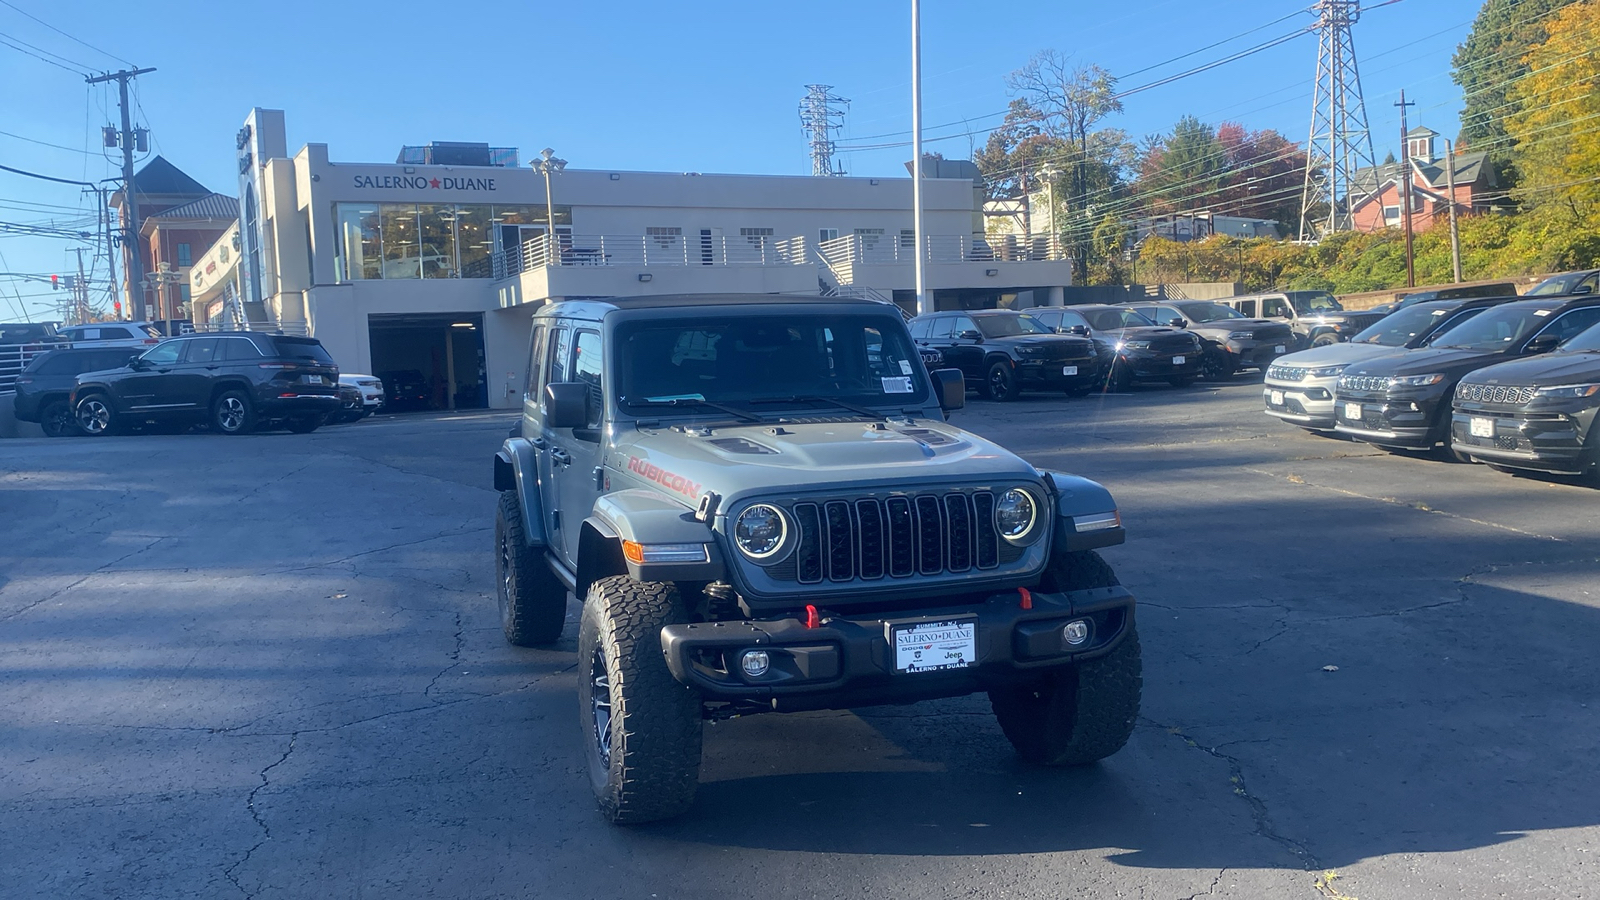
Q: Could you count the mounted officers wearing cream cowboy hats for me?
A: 0